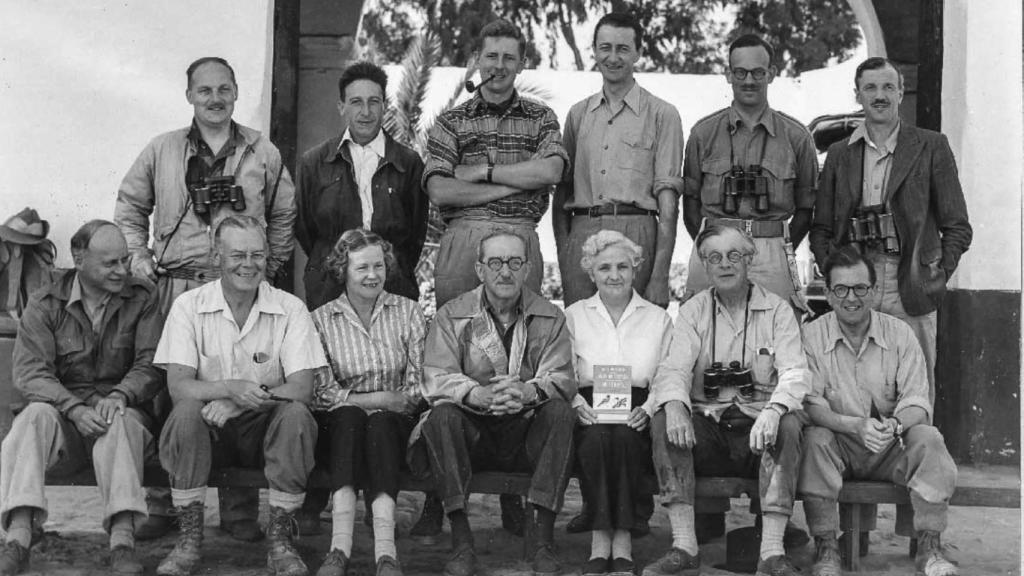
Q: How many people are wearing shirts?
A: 13